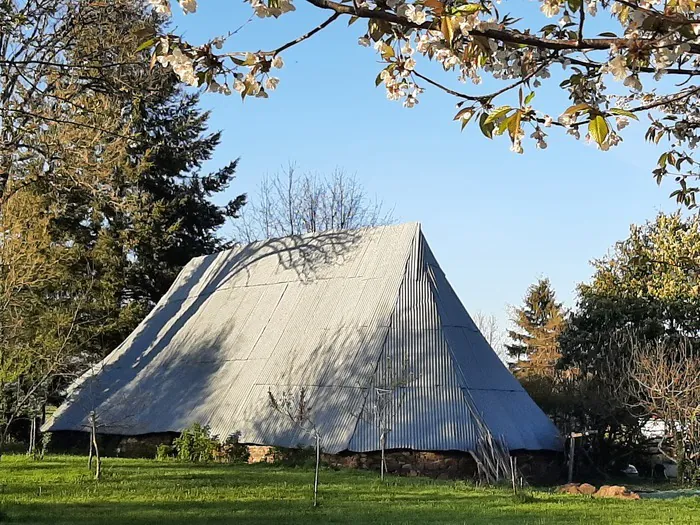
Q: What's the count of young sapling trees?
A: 3